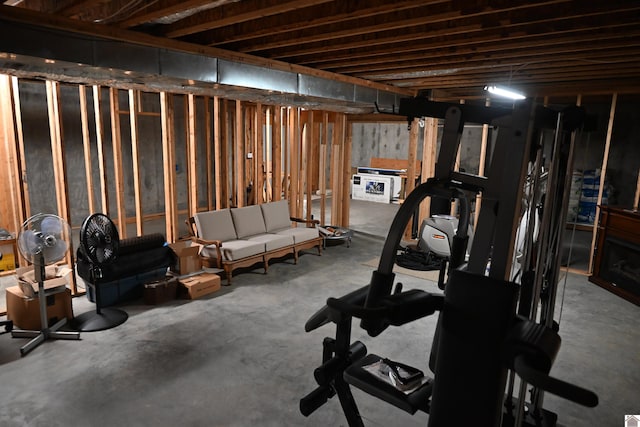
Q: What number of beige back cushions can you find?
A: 3